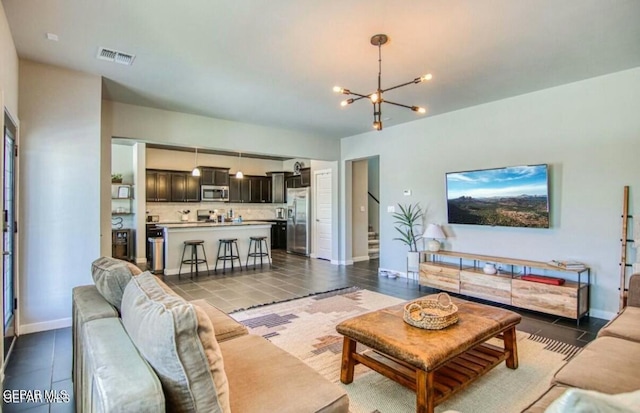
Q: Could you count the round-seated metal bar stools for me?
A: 3